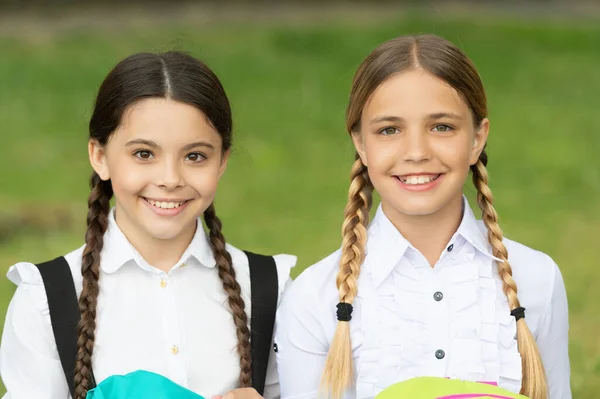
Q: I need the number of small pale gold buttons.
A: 2